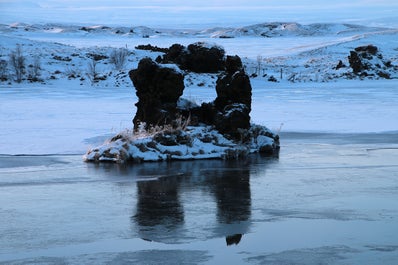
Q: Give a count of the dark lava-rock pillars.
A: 2